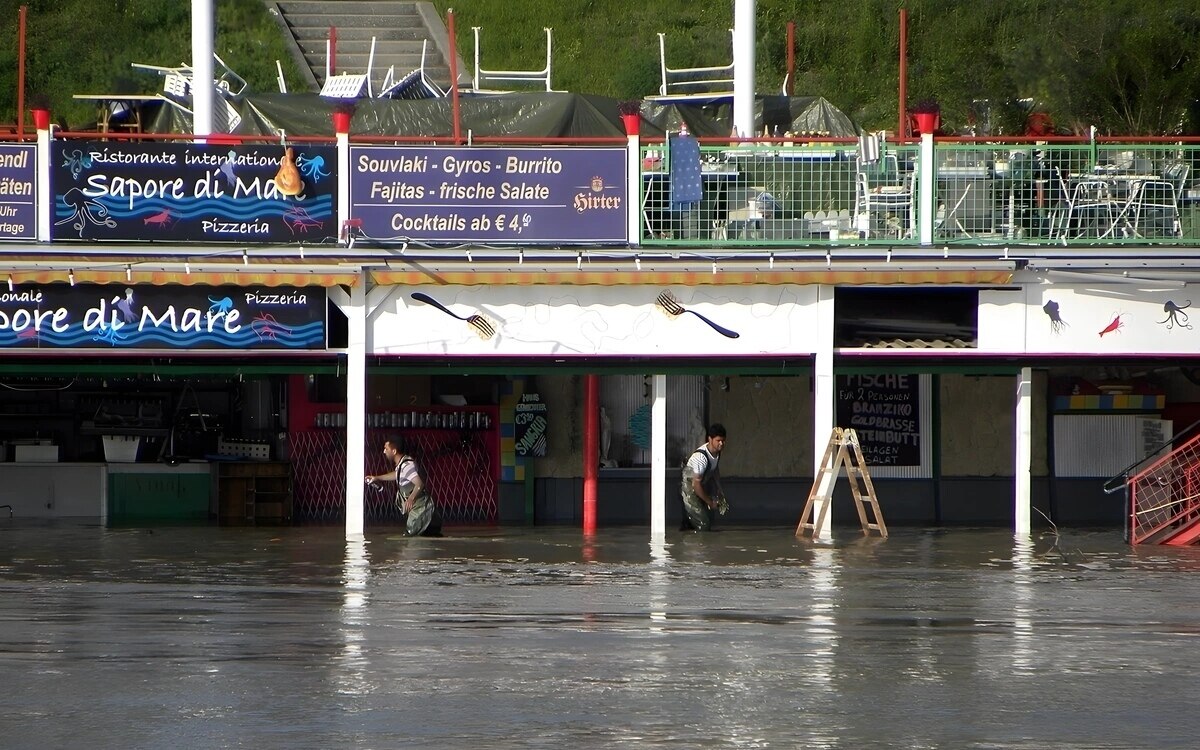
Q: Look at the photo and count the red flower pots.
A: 4